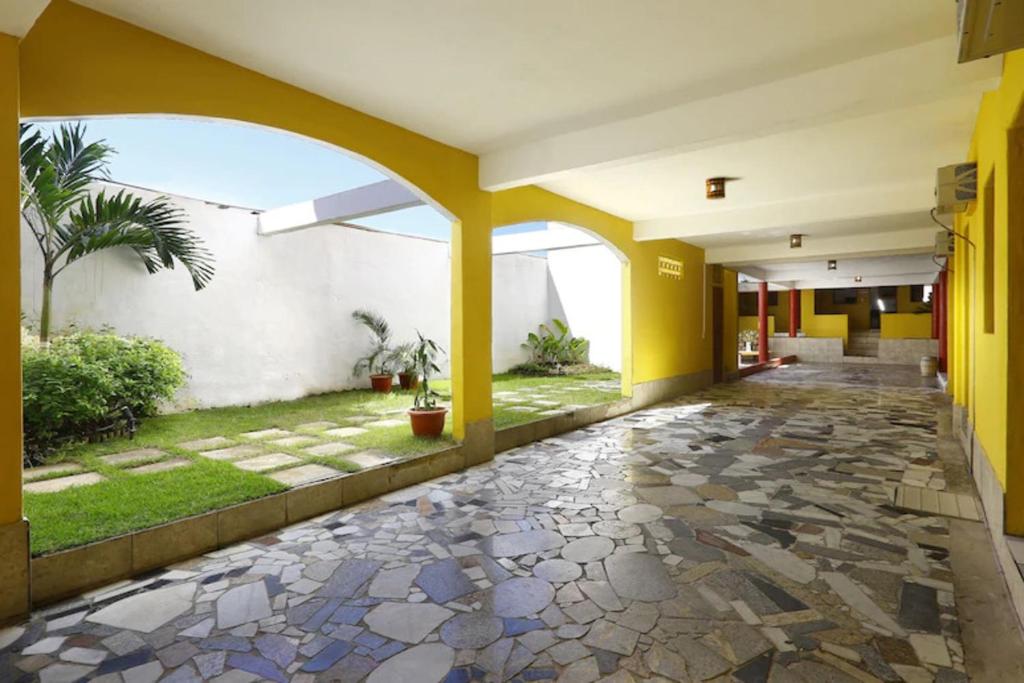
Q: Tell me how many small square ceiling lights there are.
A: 4